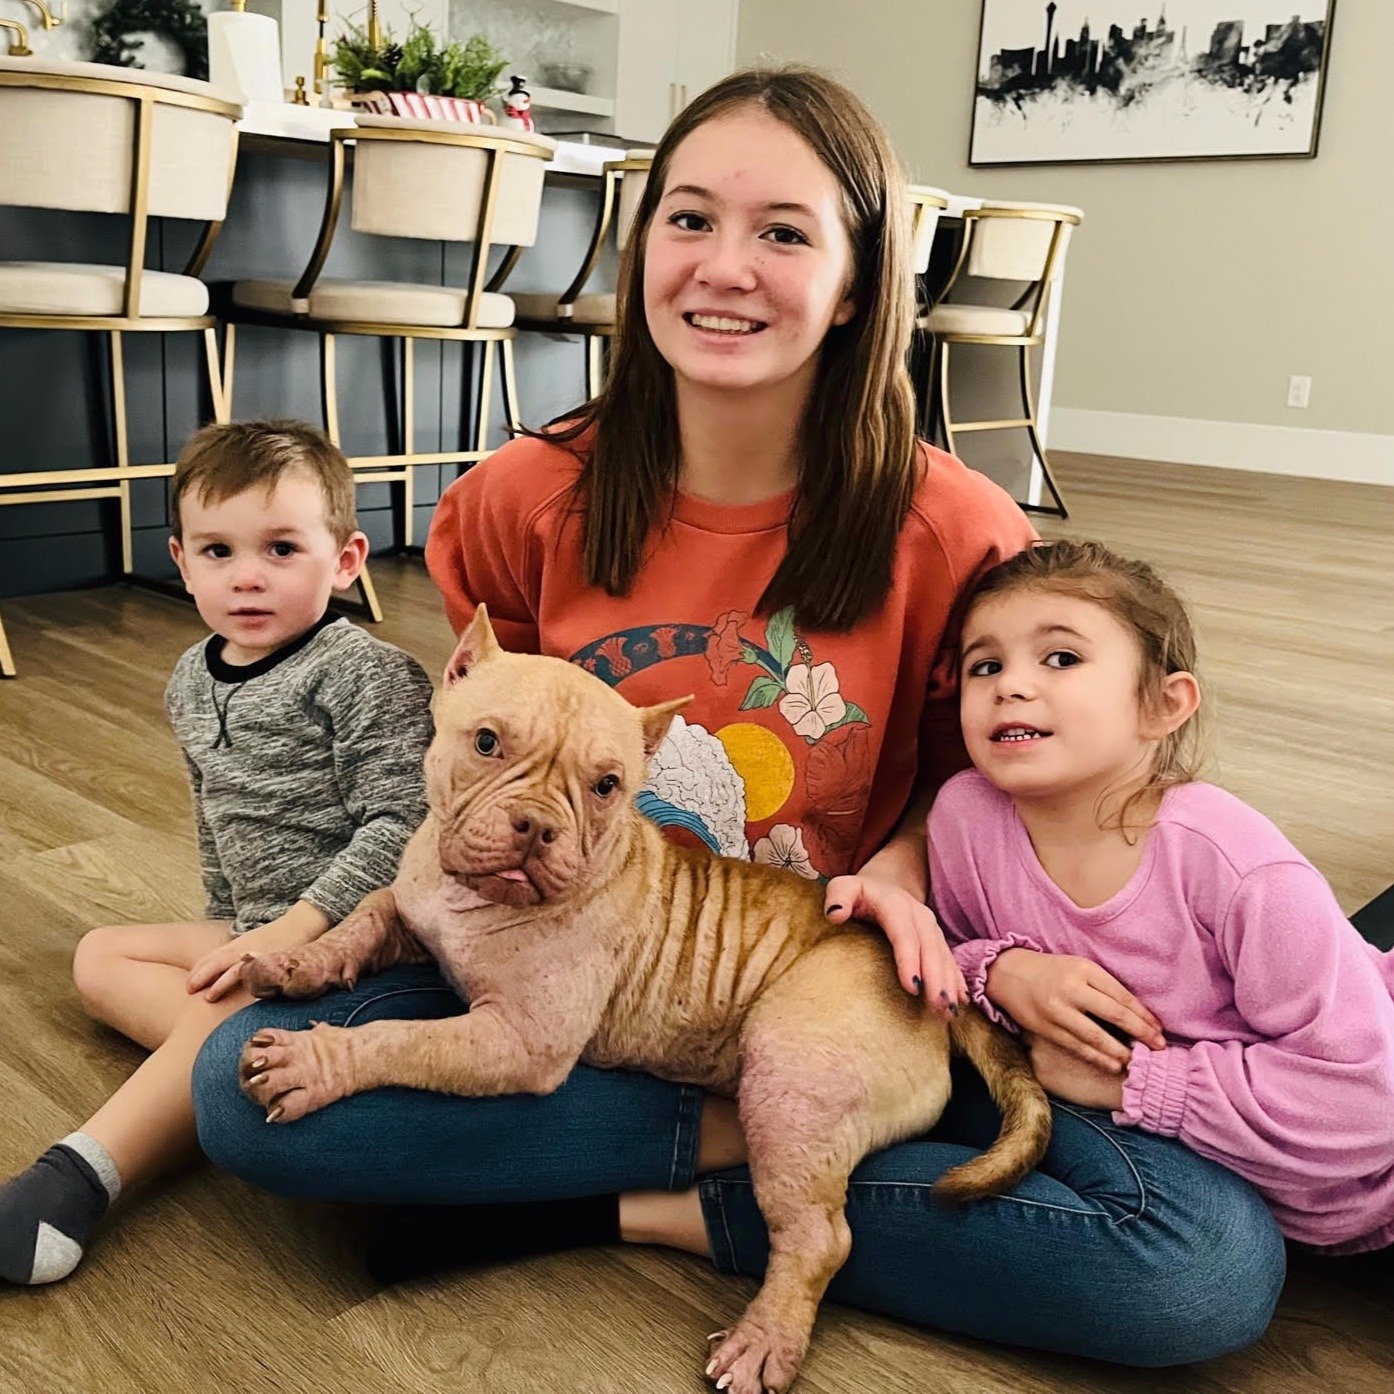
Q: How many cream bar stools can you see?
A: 5